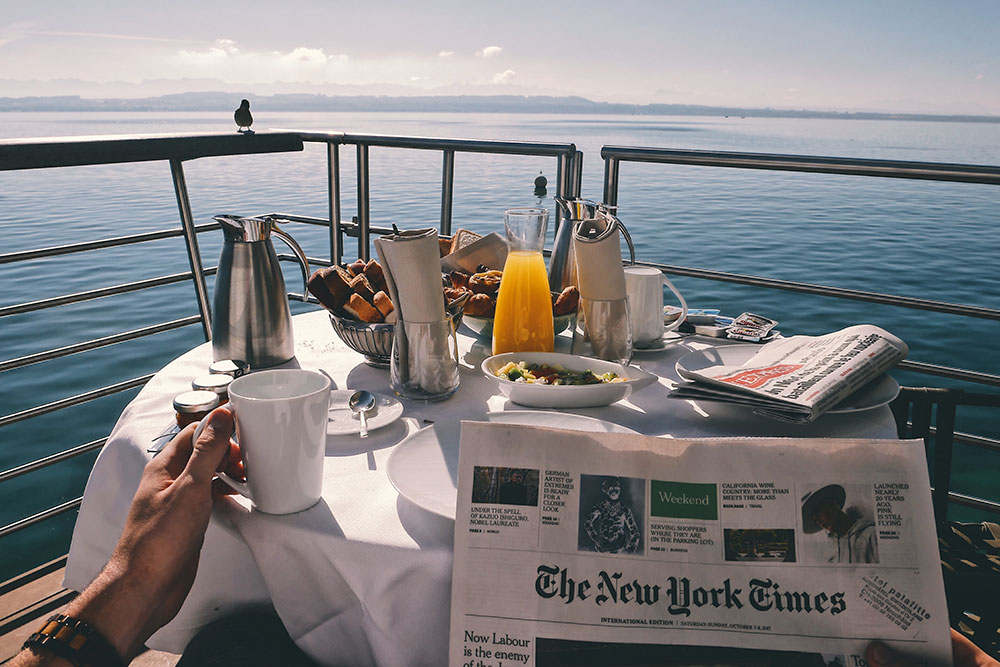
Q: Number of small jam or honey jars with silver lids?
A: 3